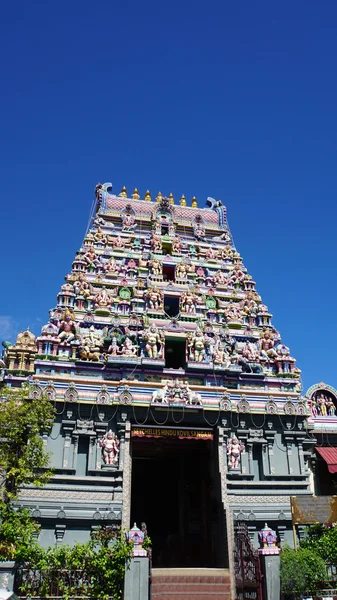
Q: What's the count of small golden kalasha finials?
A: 7